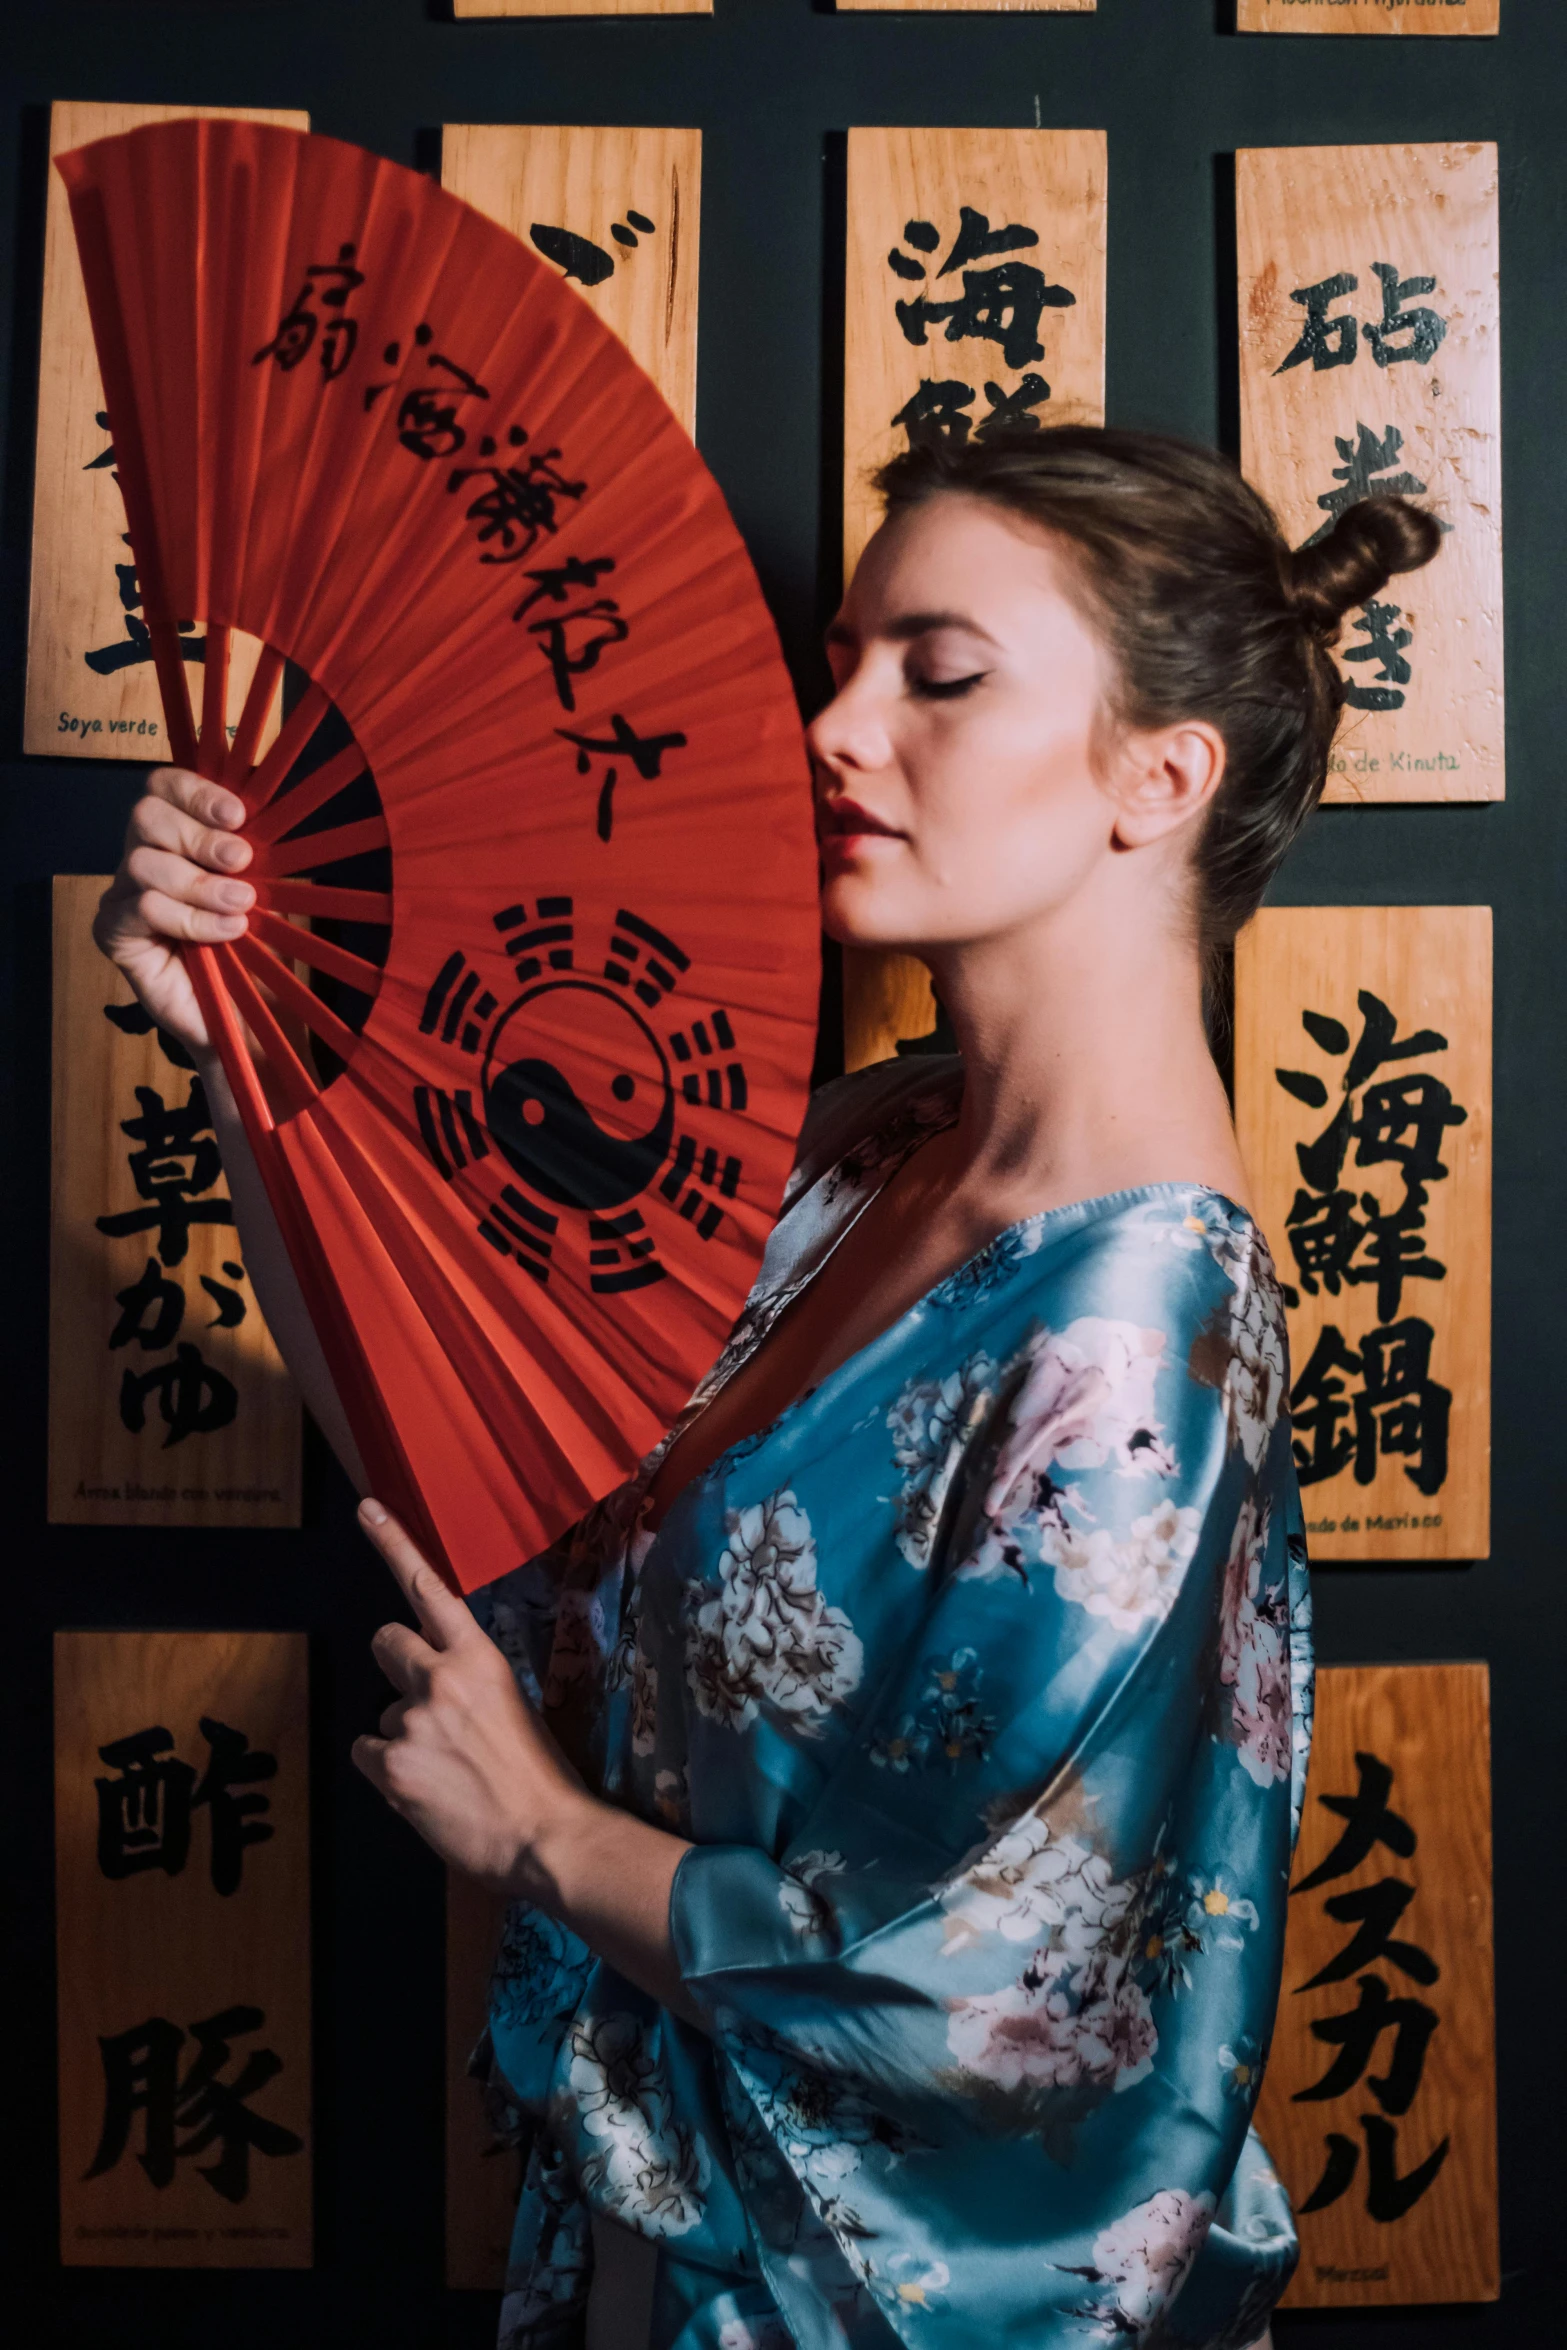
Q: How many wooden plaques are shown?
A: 13